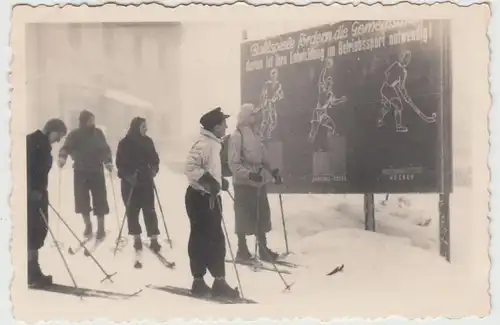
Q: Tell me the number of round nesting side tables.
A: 0